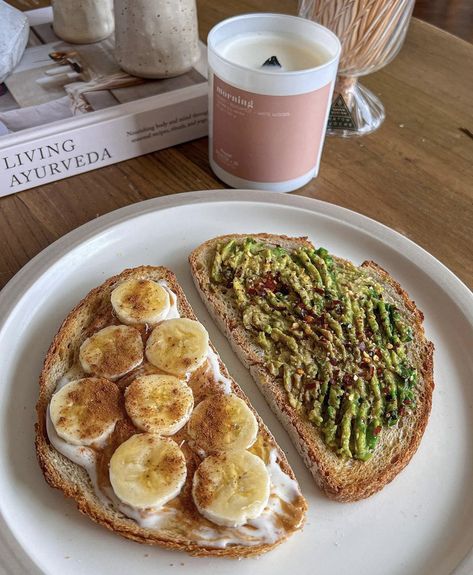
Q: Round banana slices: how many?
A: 8